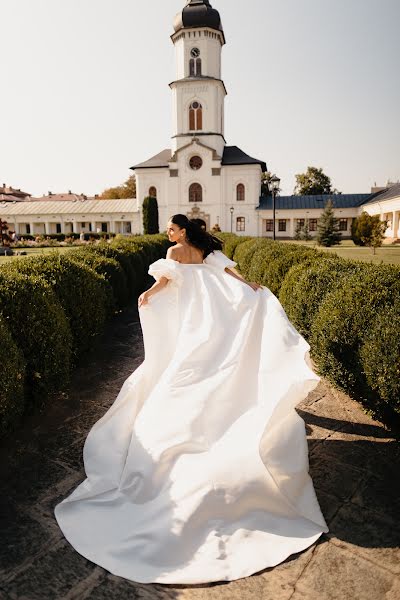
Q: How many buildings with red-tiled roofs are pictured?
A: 2